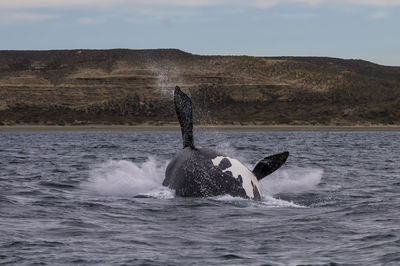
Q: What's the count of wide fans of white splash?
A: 2